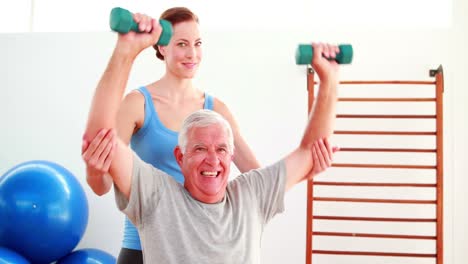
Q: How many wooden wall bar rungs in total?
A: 11